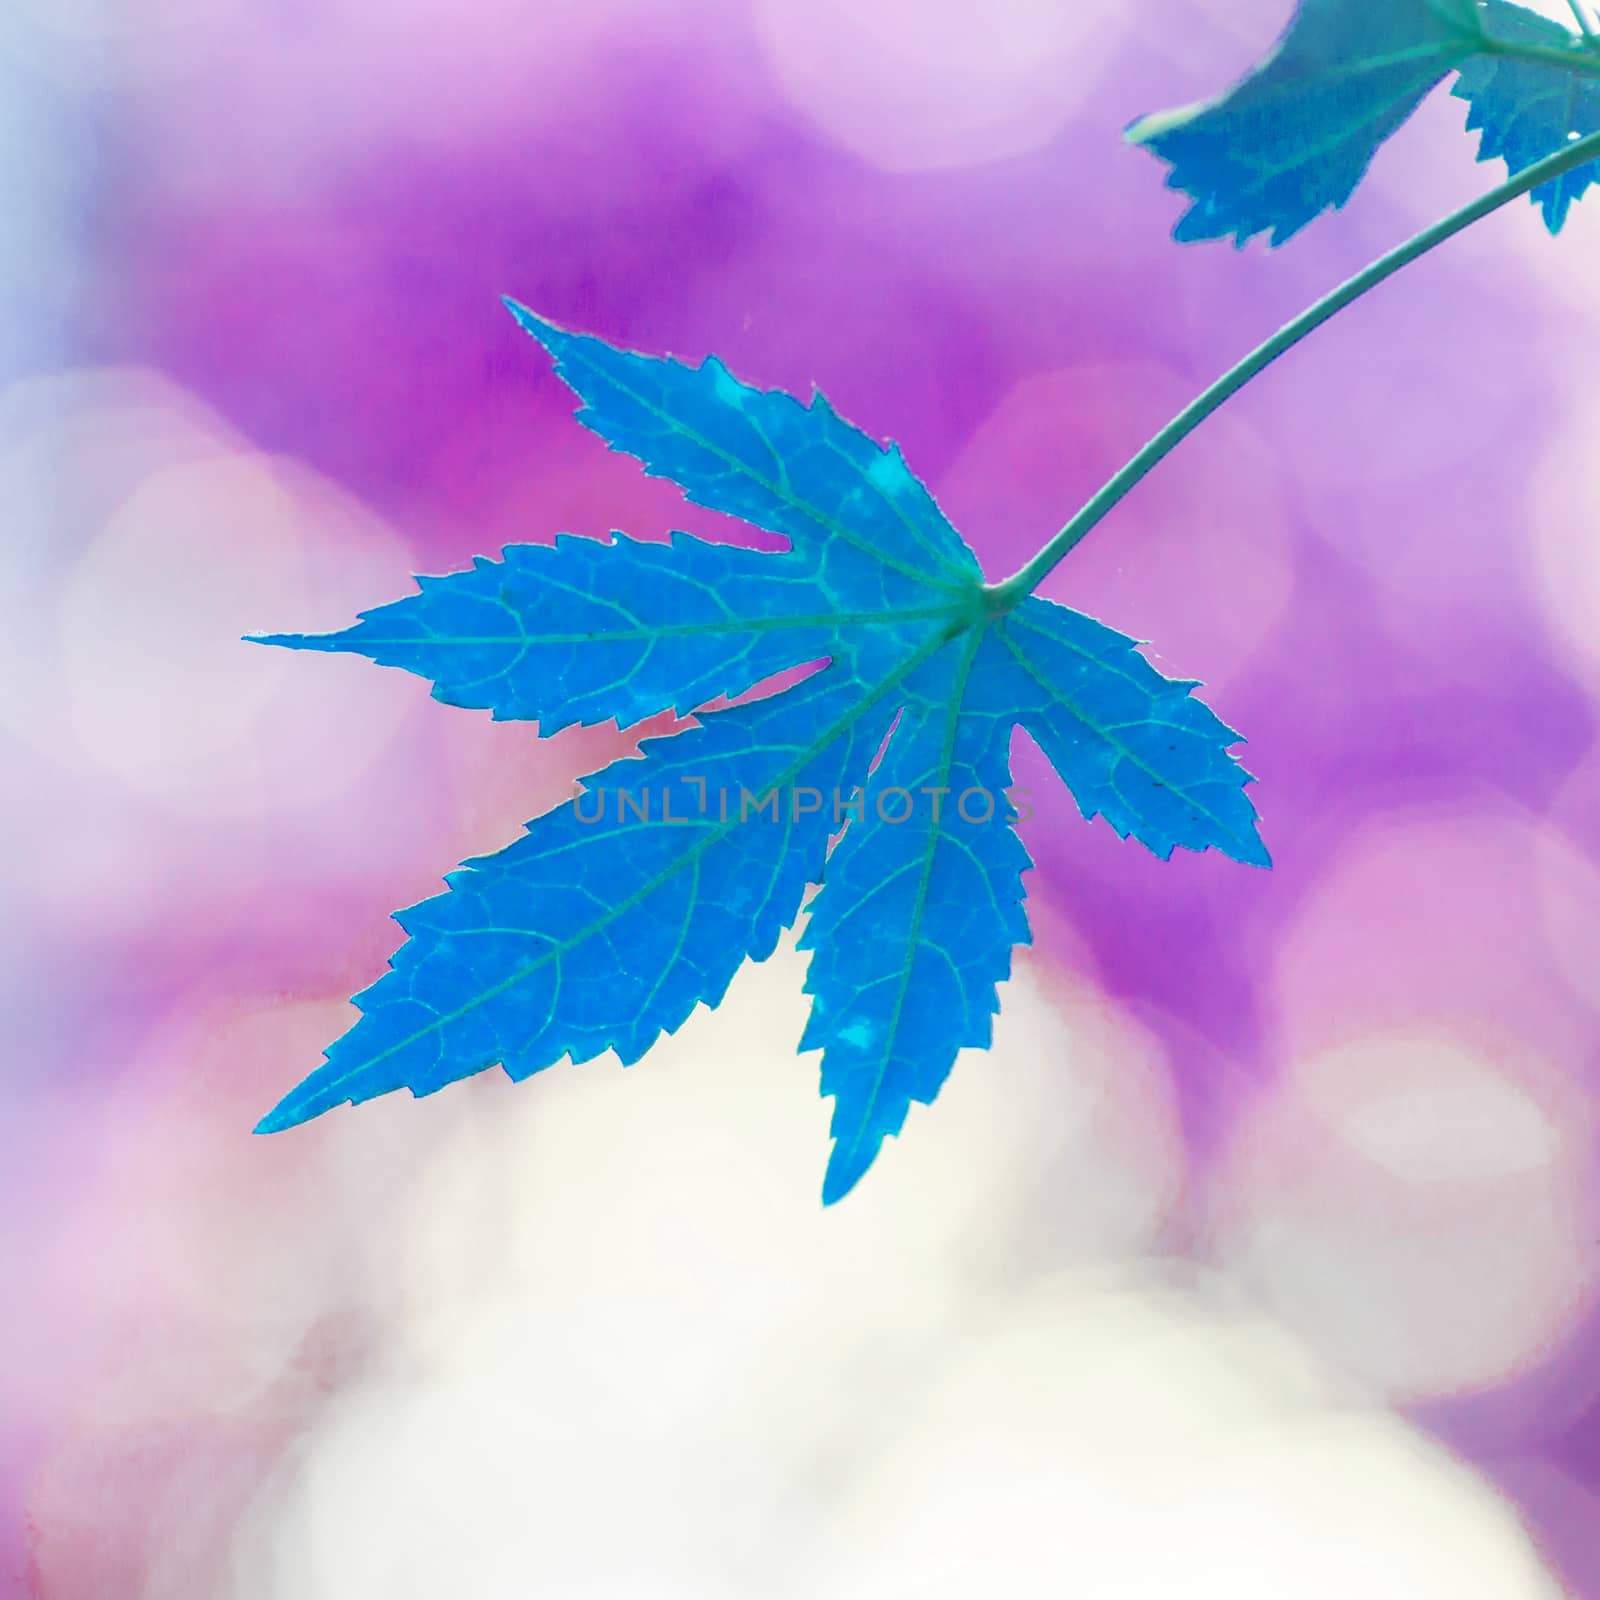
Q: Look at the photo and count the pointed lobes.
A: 5